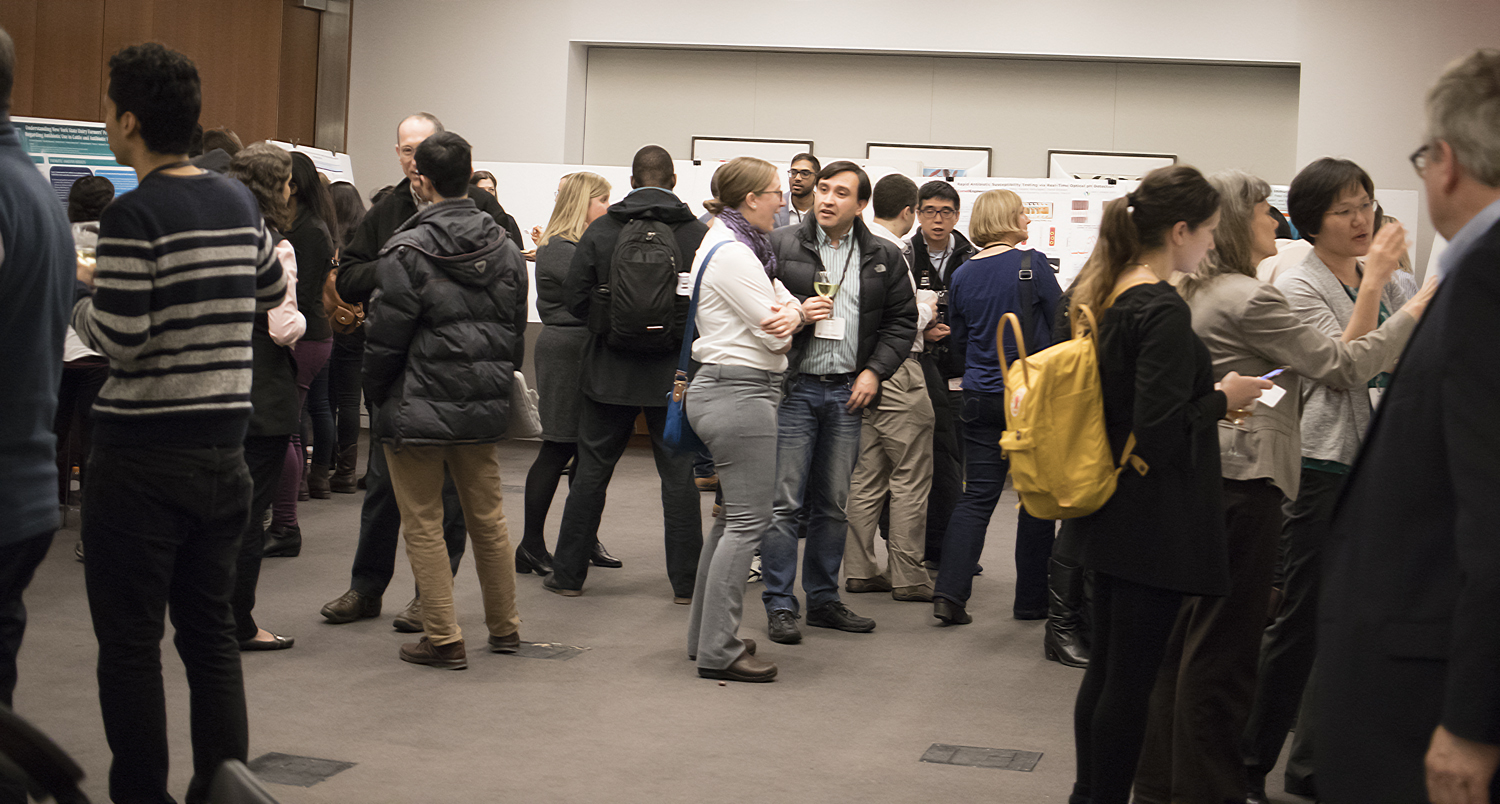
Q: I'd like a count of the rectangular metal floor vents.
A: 3